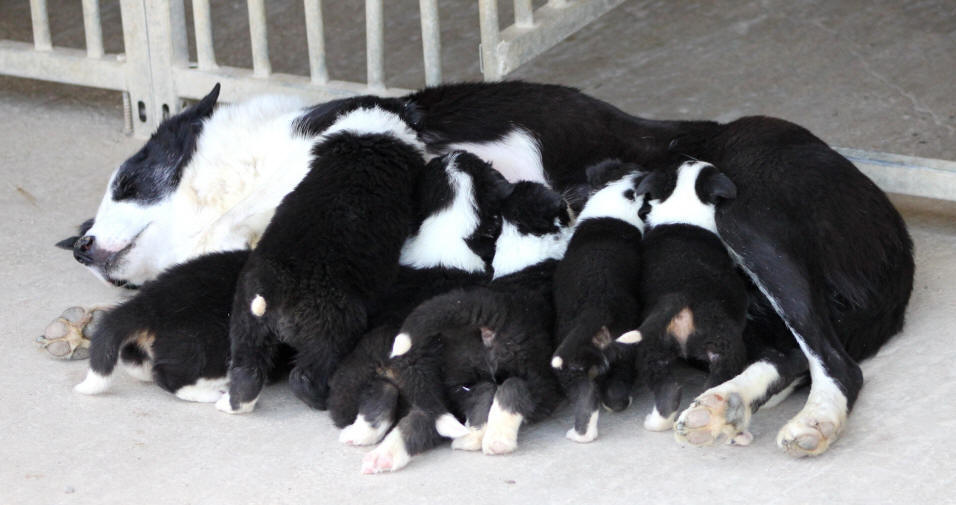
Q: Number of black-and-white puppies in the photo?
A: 6